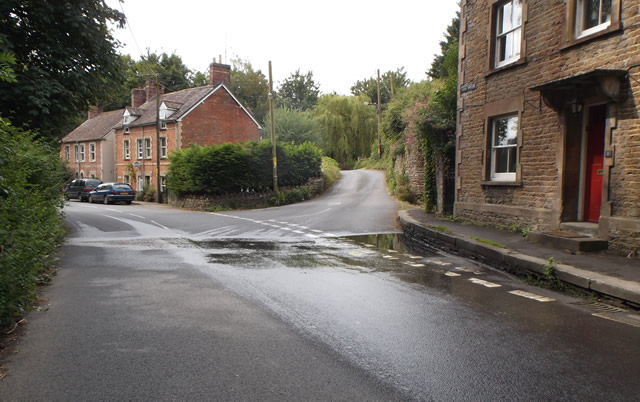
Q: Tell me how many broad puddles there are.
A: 1